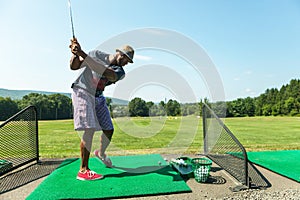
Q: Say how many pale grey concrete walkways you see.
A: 1